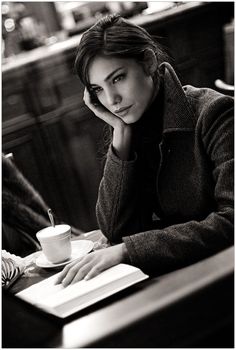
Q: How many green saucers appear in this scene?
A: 0